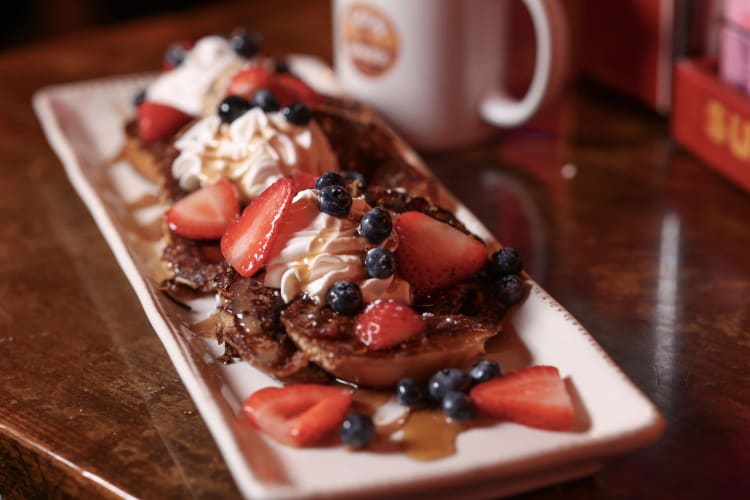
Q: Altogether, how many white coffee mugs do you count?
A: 1